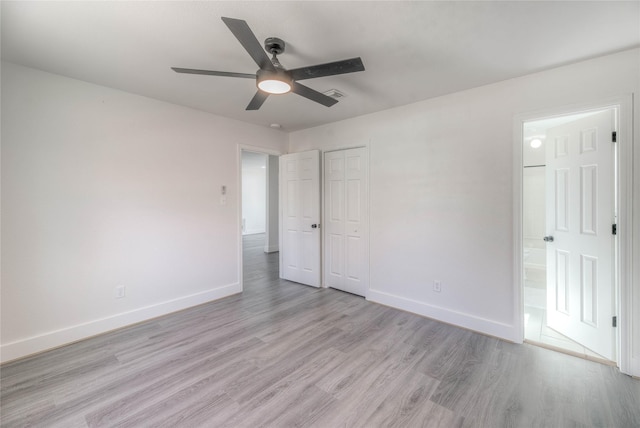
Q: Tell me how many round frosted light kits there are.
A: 1